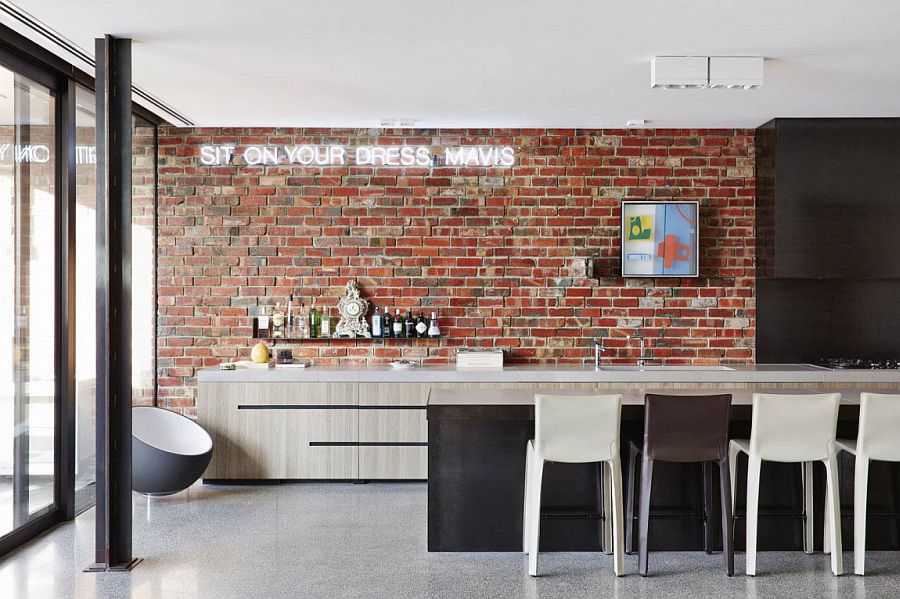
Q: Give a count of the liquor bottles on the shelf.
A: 12